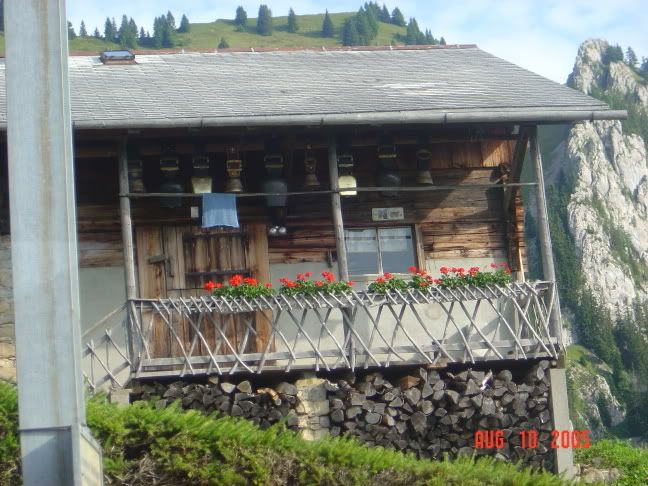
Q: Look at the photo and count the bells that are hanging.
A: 9